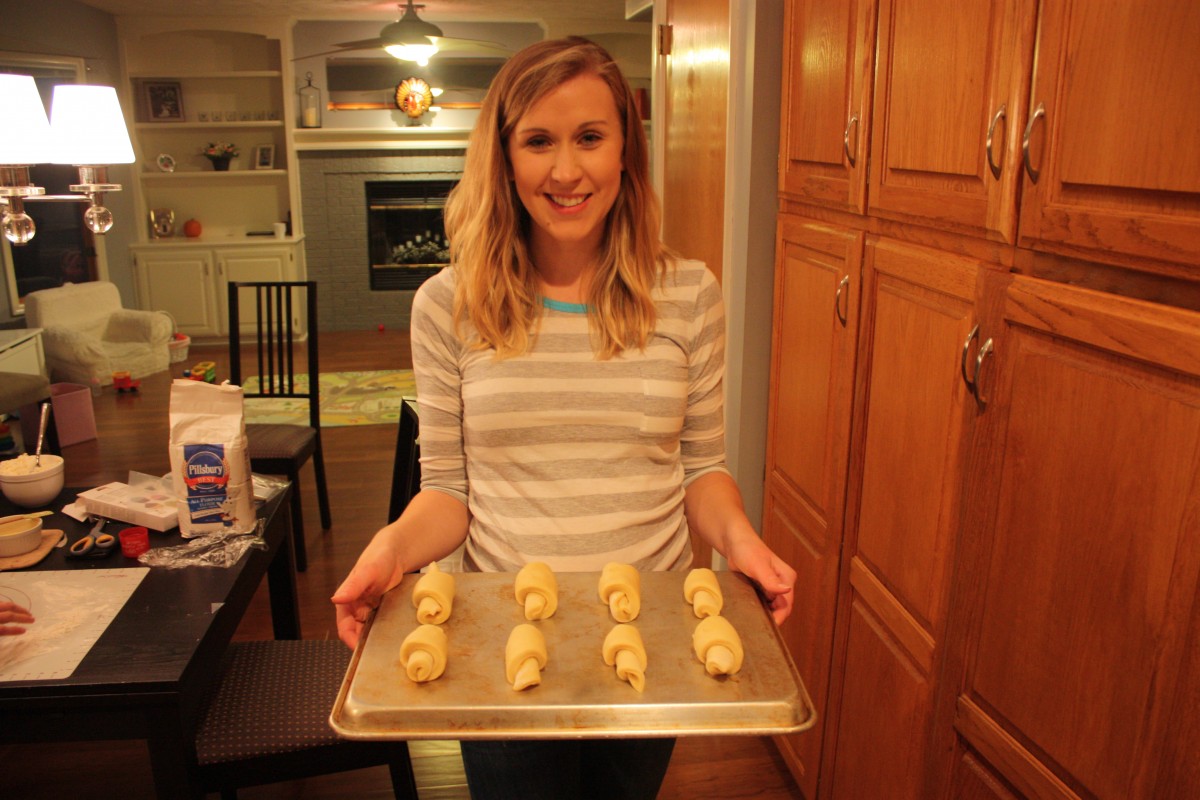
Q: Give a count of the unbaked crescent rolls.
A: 8